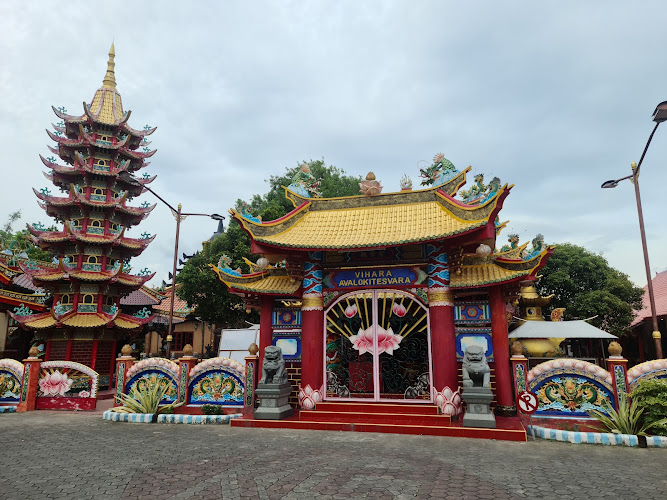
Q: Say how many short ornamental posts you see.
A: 6